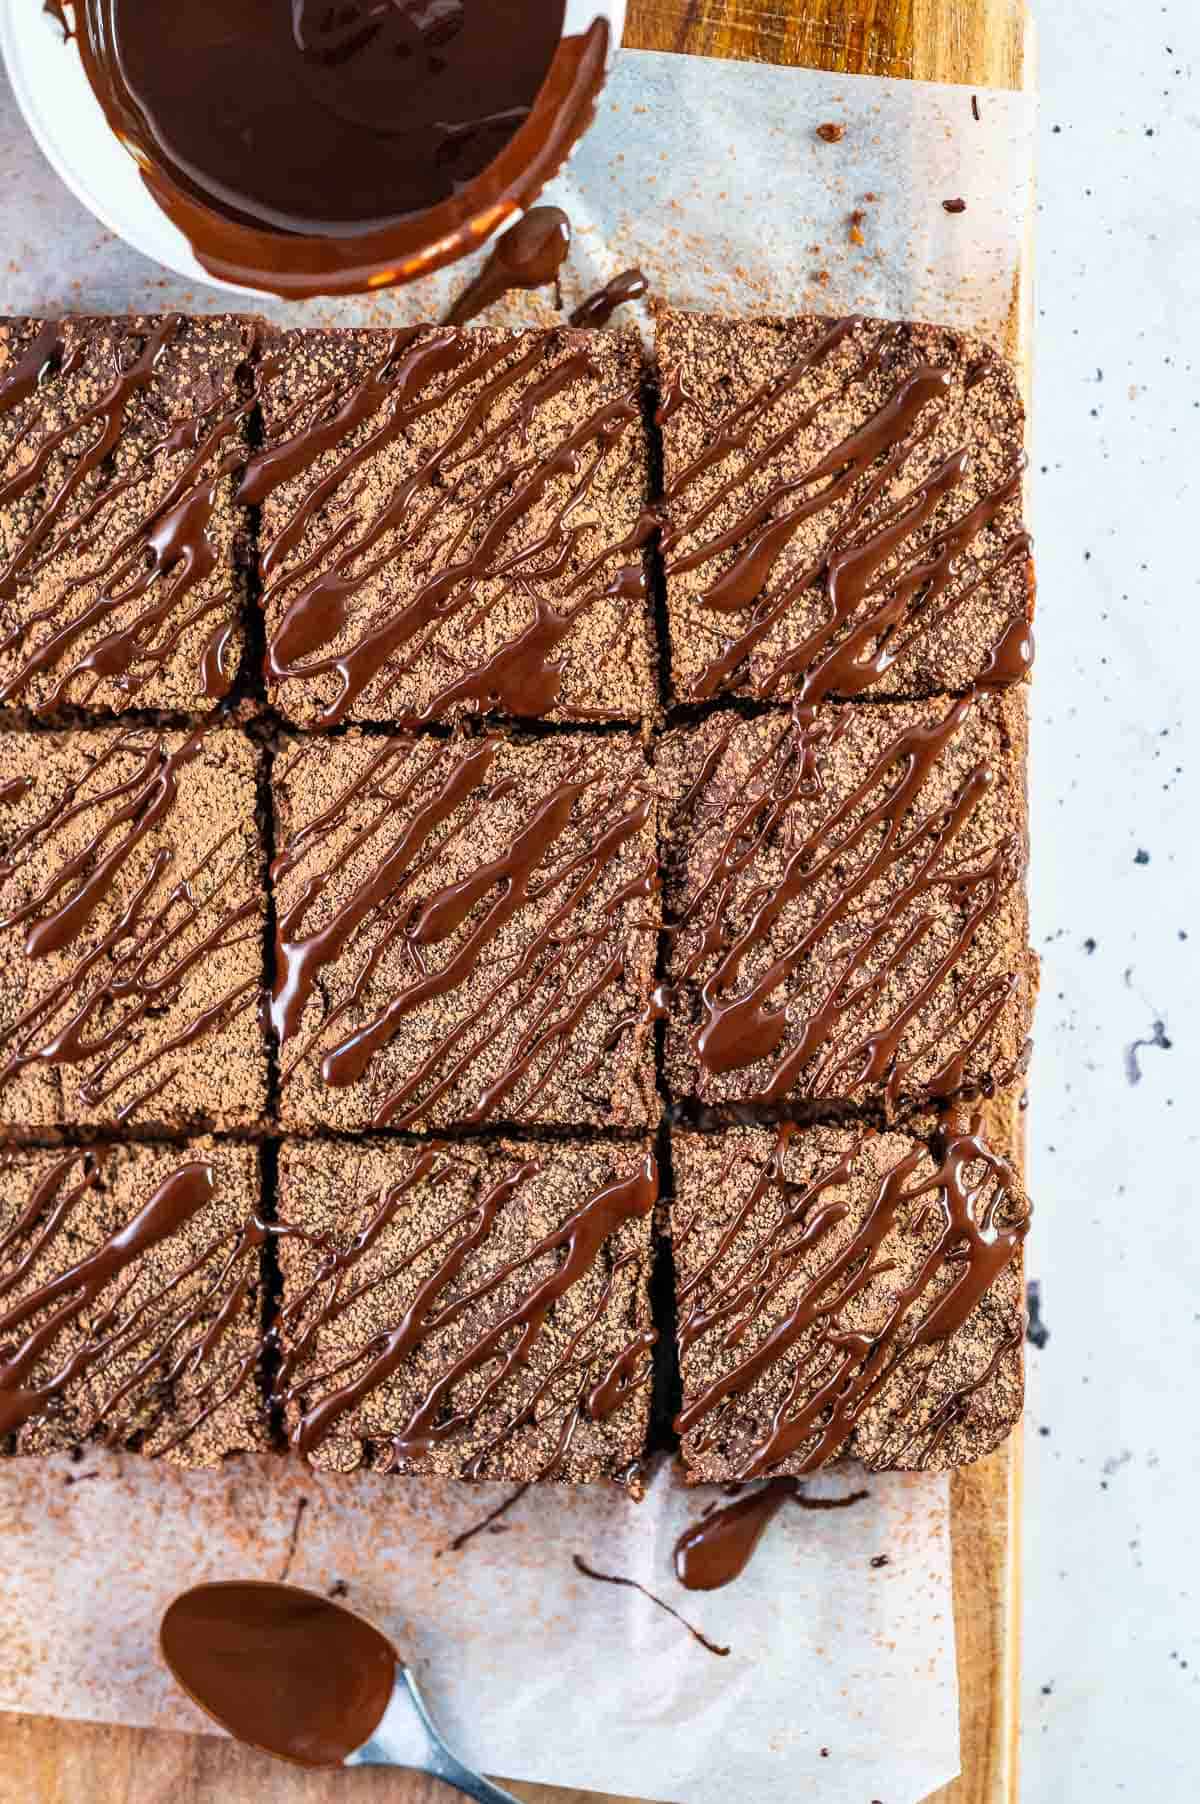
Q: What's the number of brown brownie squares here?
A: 9